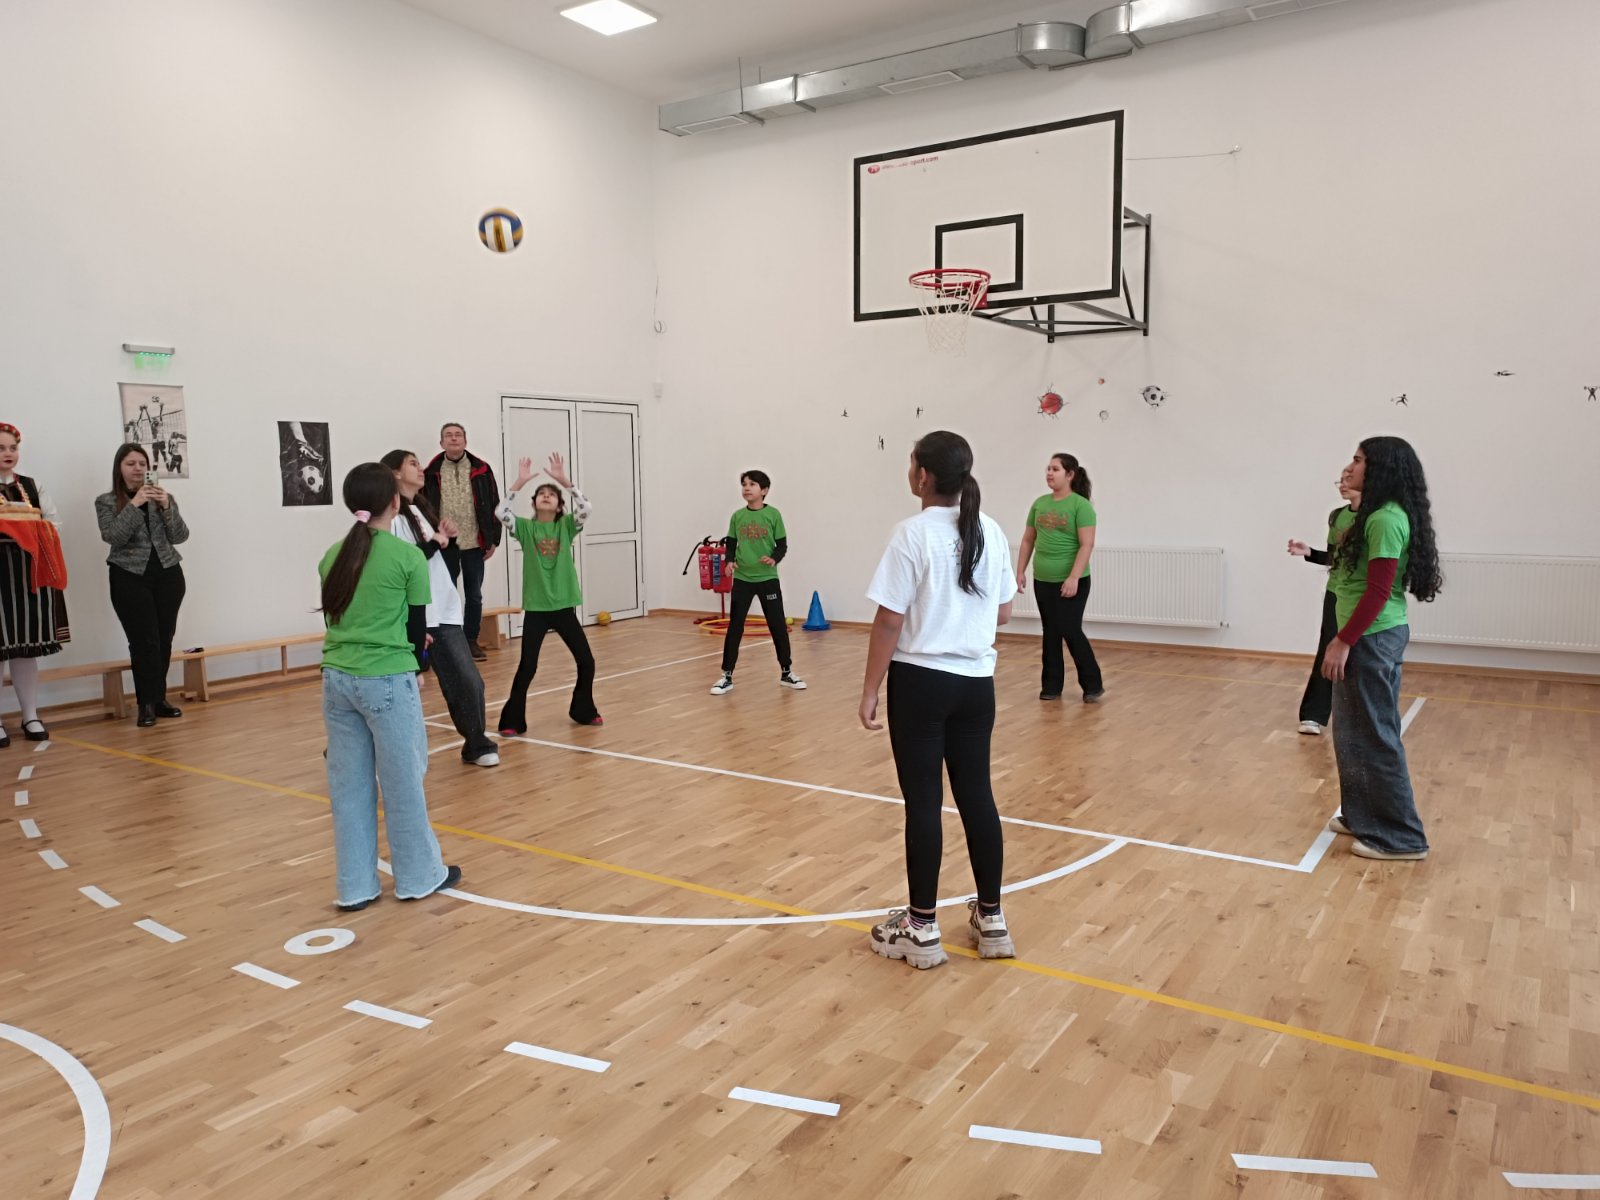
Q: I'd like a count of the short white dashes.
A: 14